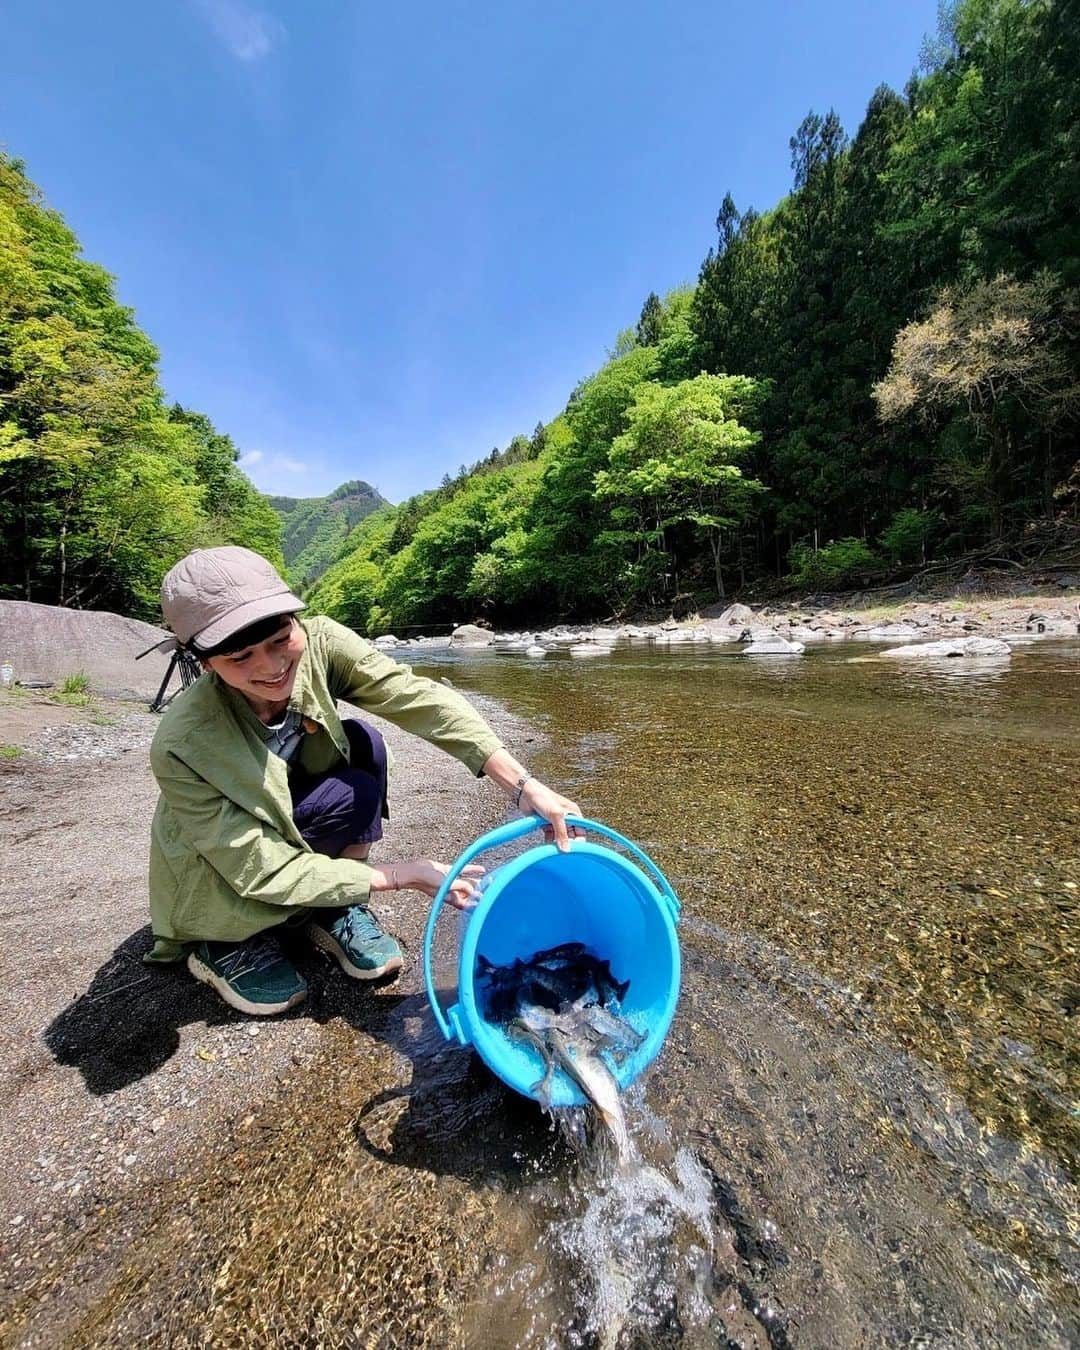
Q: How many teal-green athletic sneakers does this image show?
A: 2